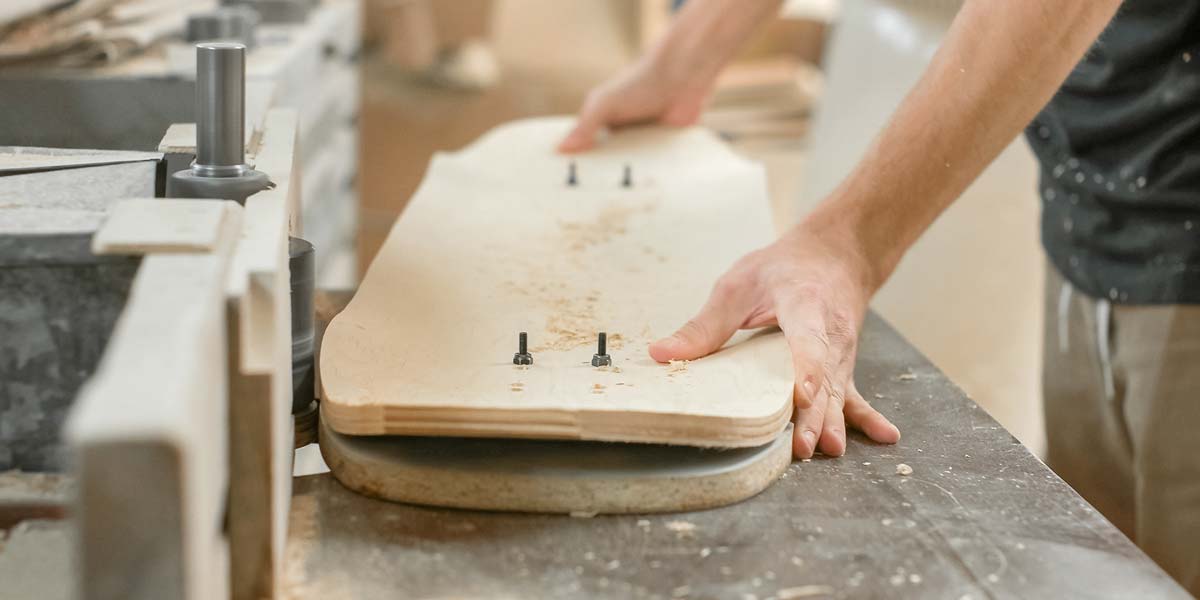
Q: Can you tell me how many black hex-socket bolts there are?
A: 4